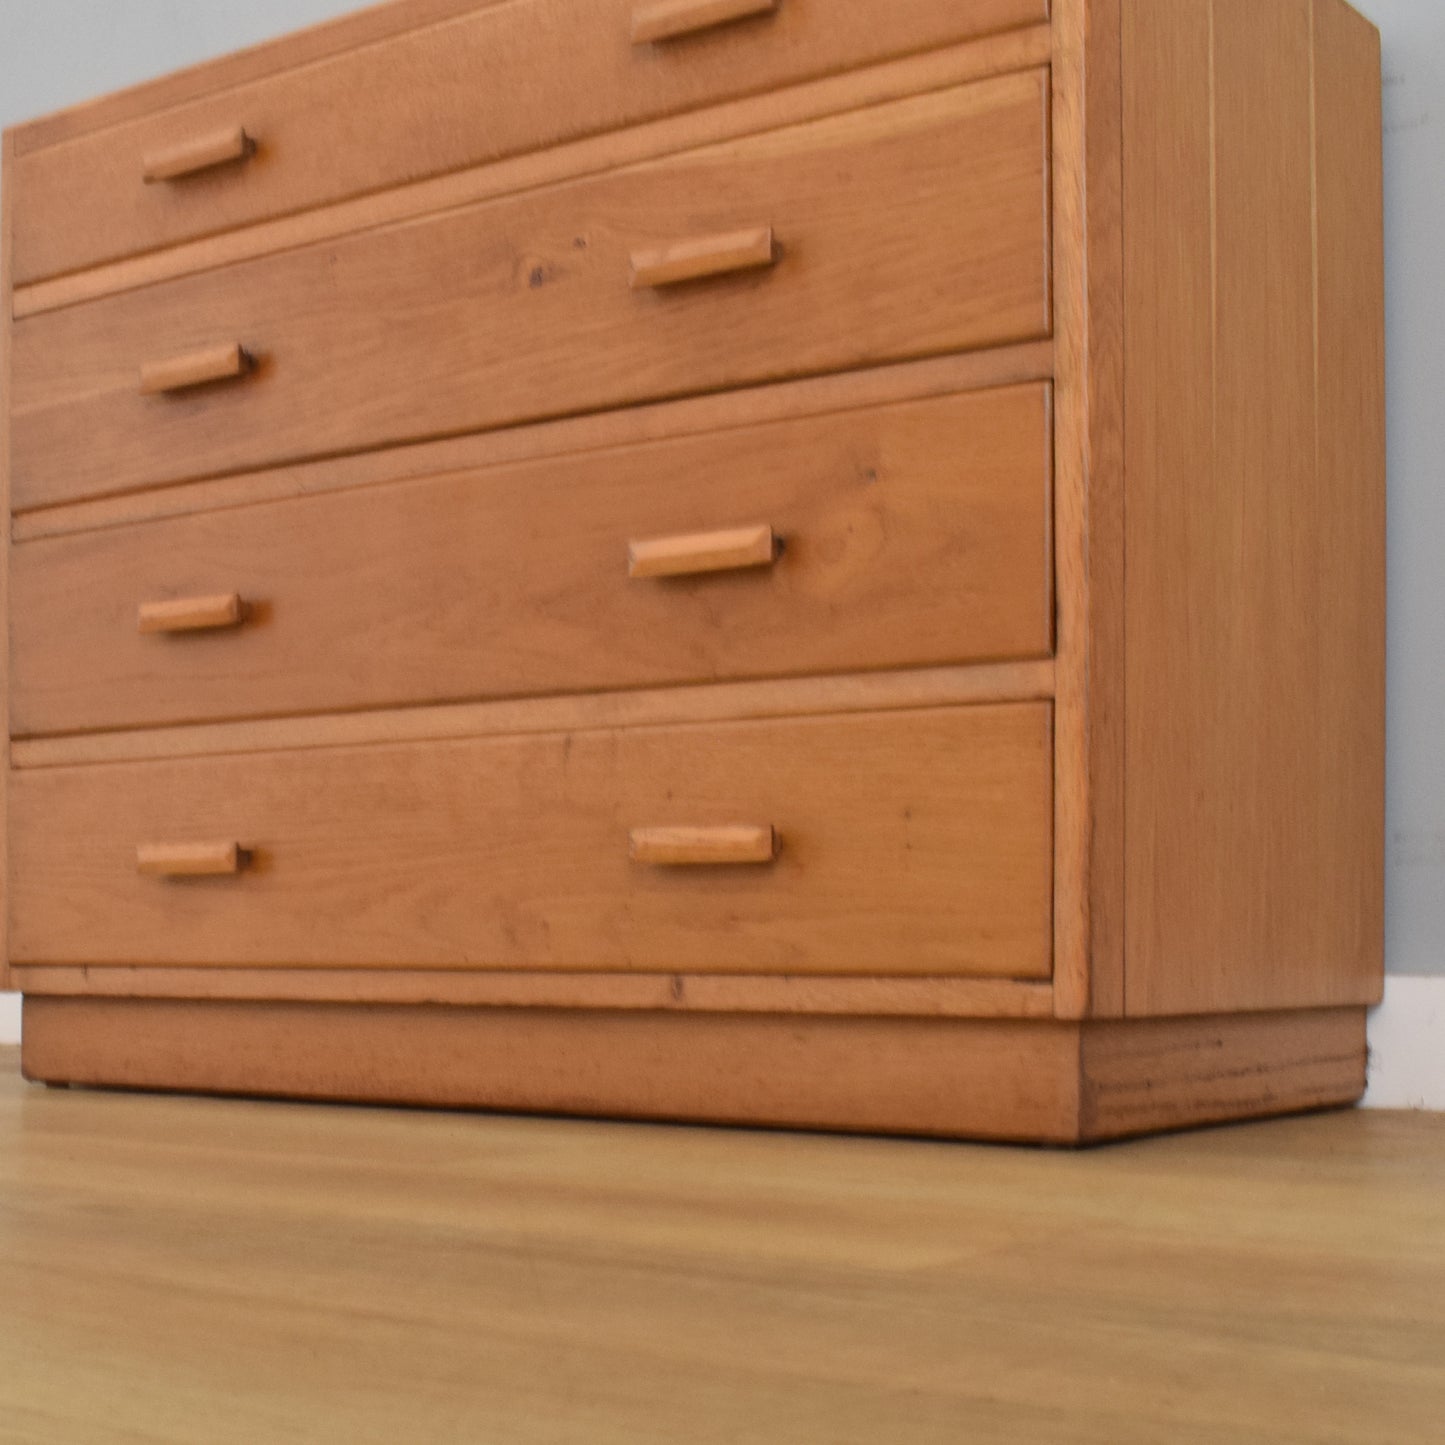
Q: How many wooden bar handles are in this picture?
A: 8